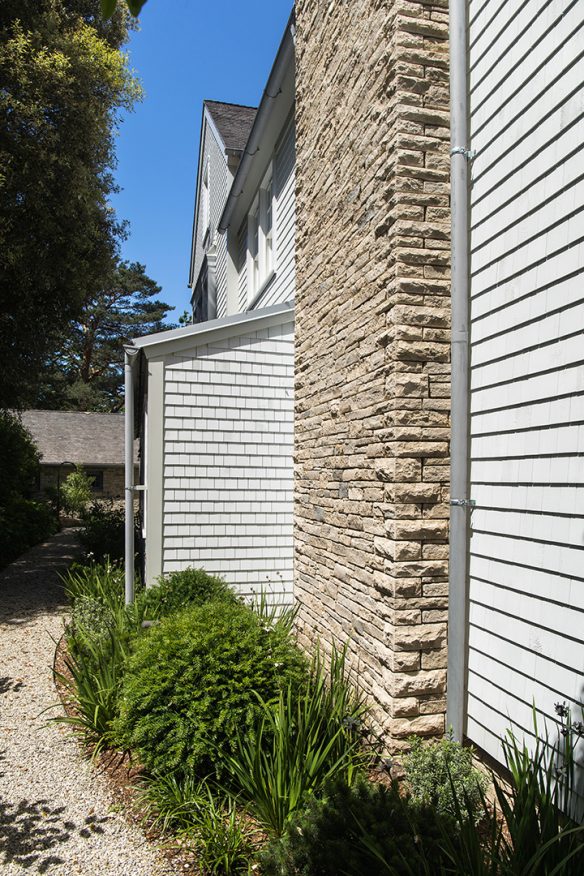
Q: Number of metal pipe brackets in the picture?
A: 3